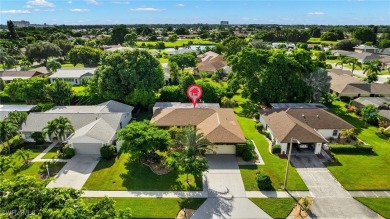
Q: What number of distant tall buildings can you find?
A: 2